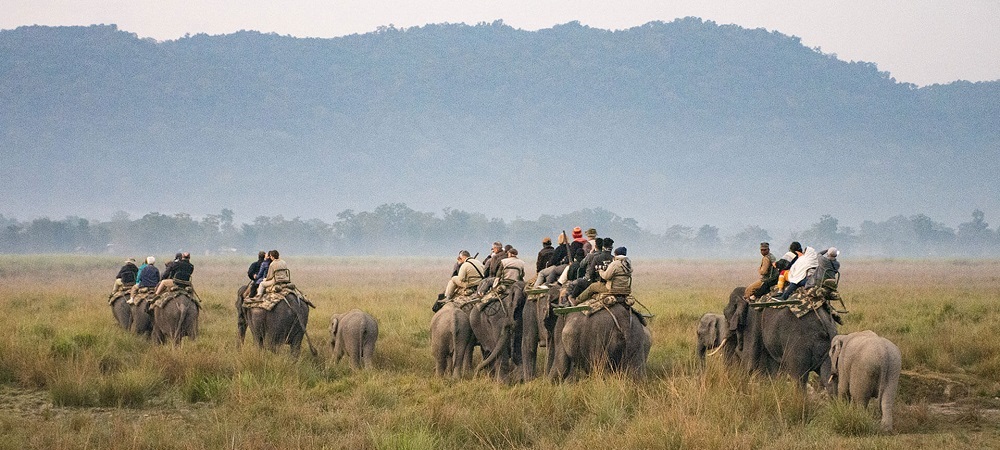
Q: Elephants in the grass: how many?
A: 12